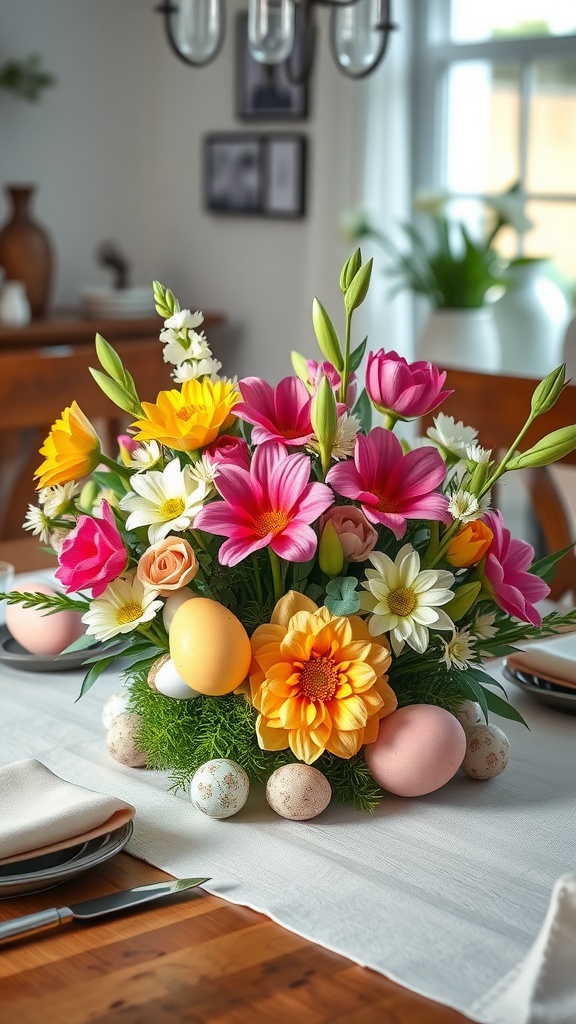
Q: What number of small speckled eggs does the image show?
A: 6